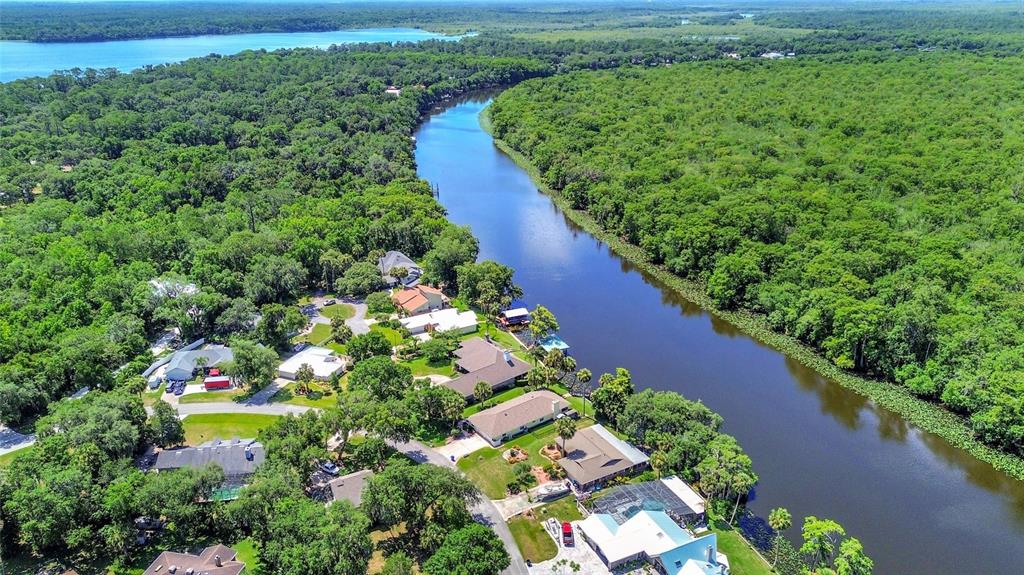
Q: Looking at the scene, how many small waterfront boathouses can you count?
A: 2